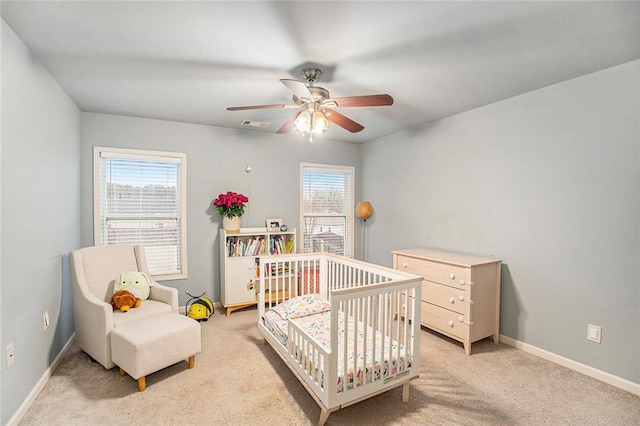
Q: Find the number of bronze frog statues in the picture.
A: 0